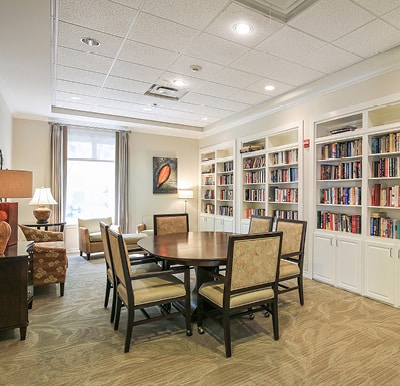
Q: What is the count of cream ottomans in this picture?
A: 1